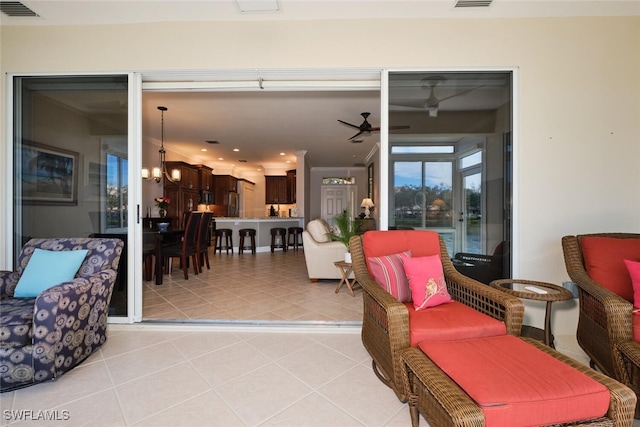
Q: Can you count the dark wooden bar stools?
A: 4